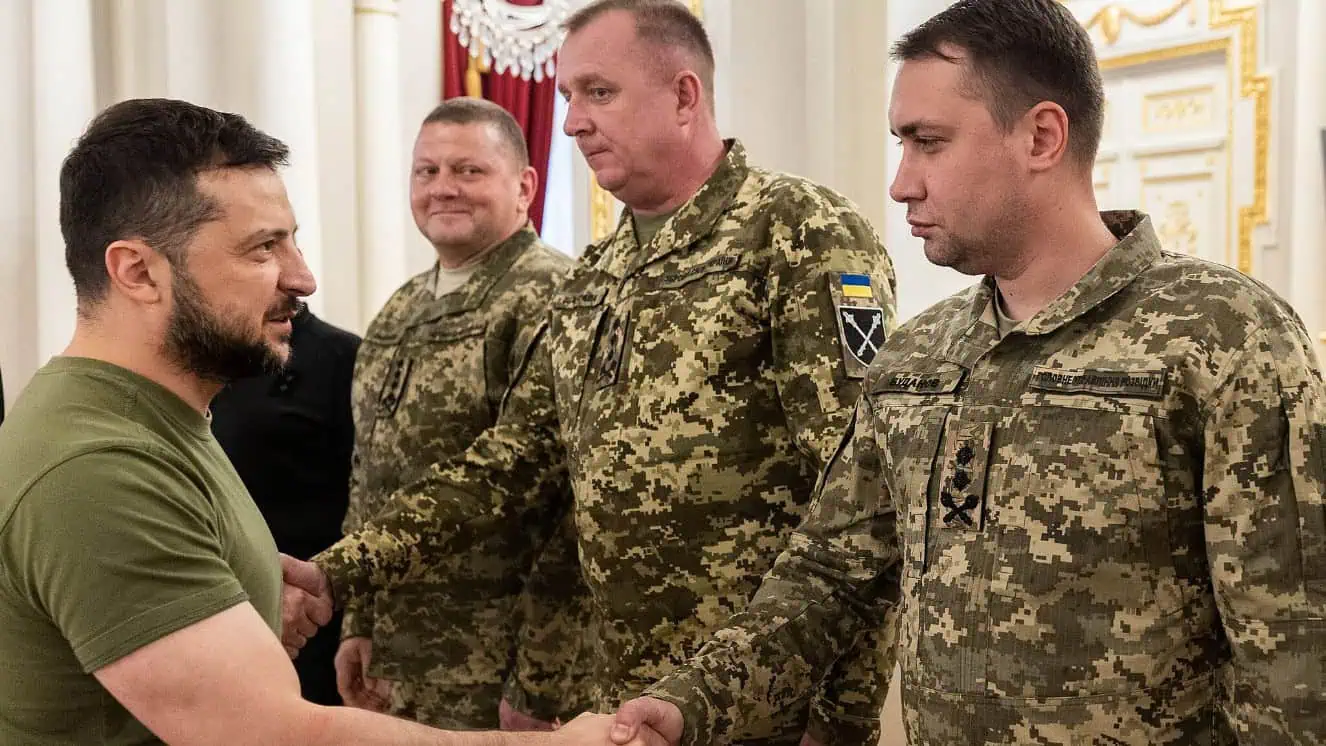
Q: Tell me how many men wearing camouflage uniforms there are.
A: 3